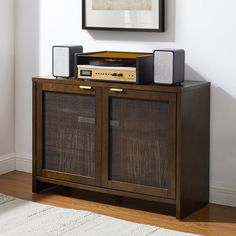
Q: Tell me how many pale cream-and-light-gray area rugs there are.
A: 1